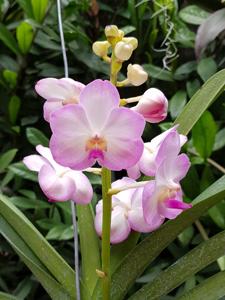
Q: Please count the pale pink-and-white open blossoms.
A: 6